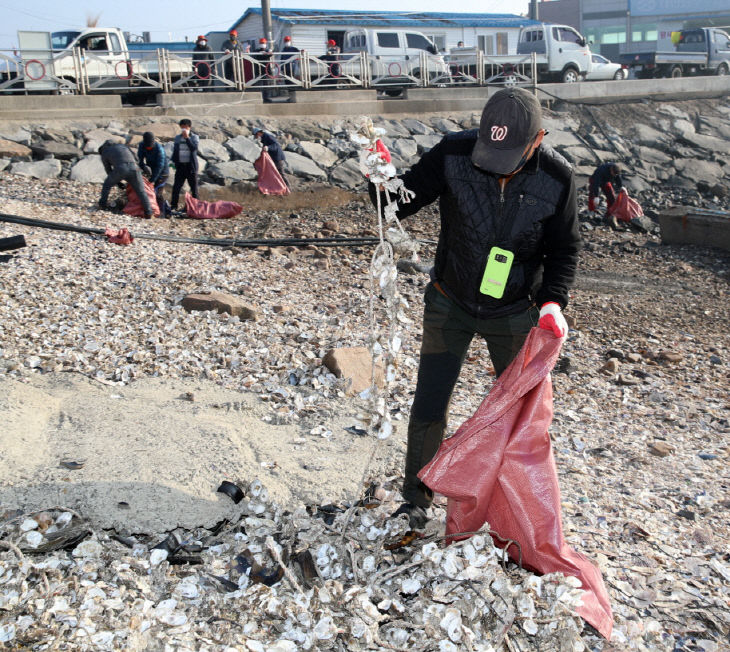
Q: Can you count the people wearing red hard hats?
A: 5